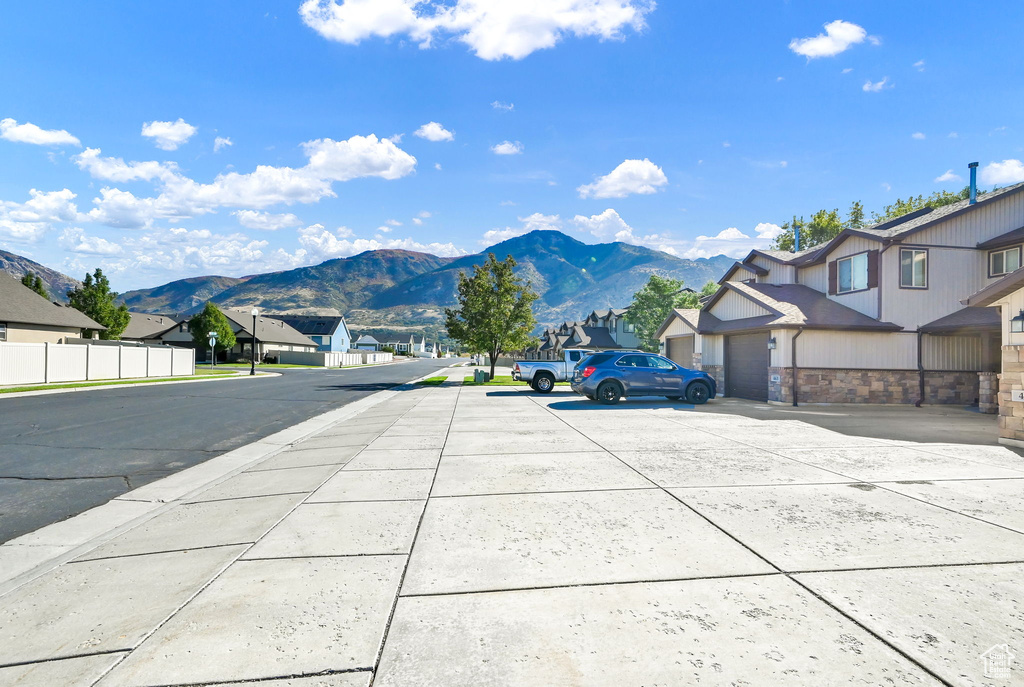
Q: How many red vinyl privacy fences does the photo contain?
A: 0